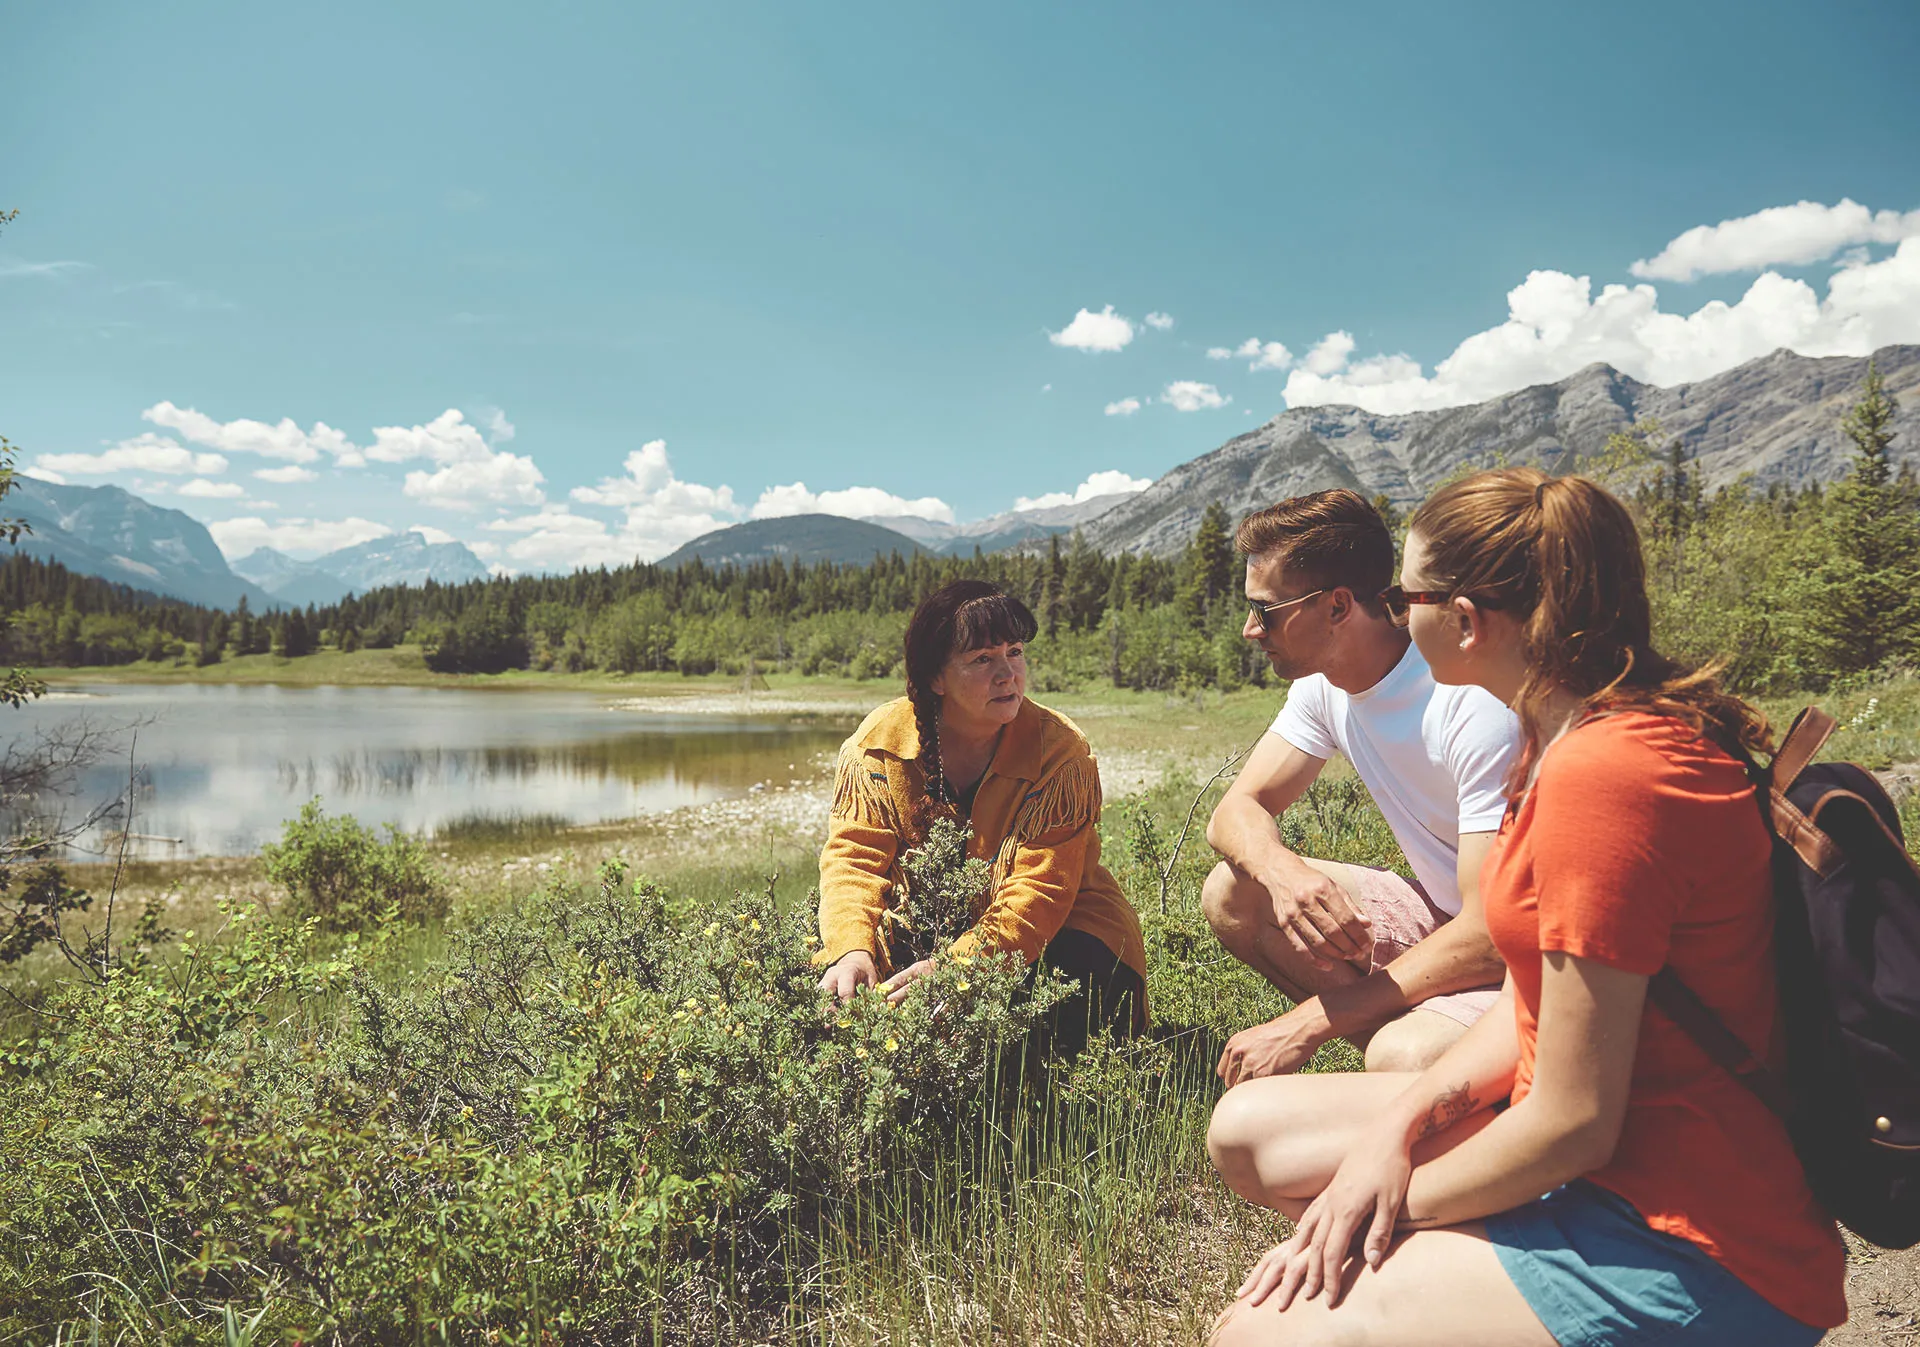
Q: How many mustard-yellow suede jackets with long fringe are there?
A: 1